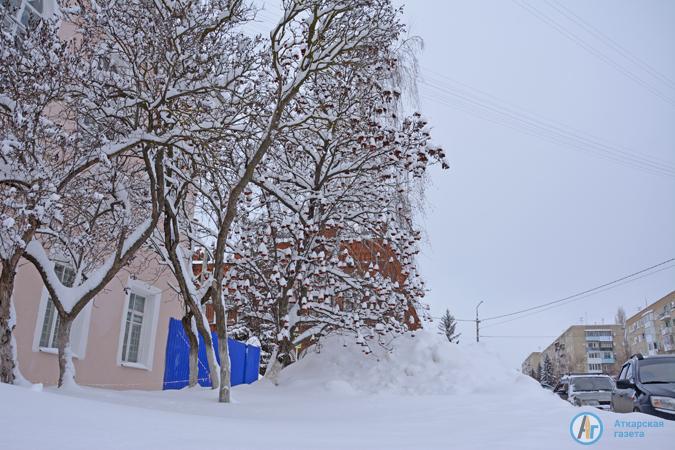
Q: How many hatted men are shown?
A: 0